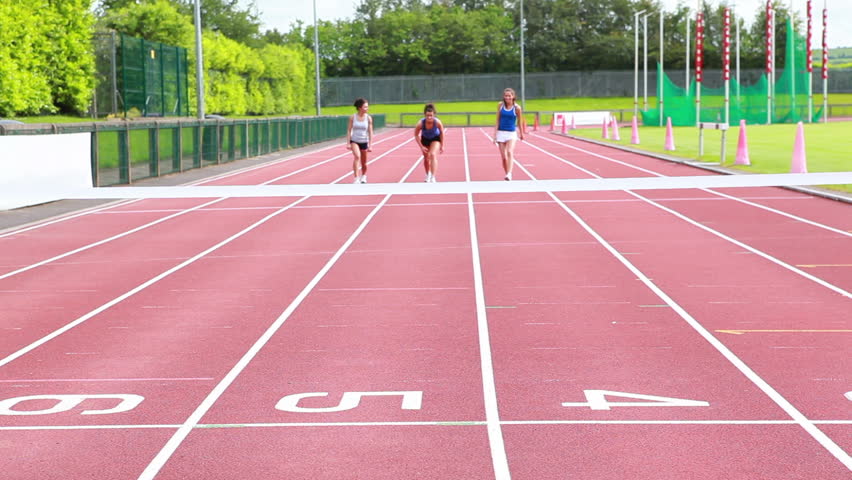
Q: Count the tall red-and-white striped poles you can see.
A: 5